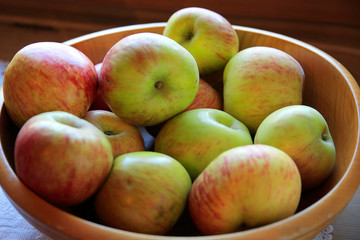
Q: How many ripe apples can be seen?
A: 12